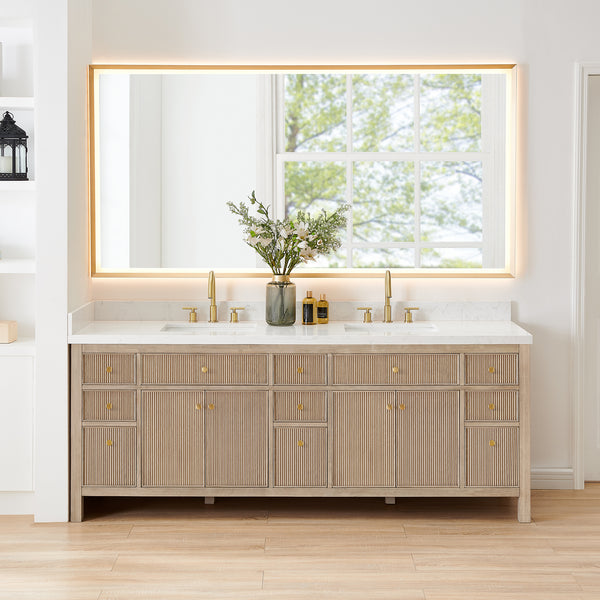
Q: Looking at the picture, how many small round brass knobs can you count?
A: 15